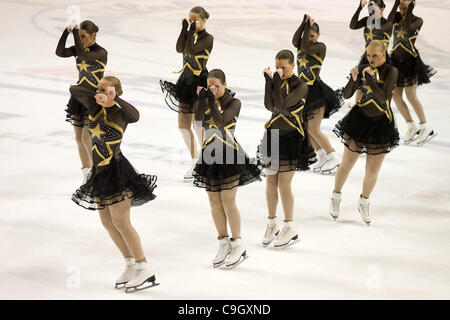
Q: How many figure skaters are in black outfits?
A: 9